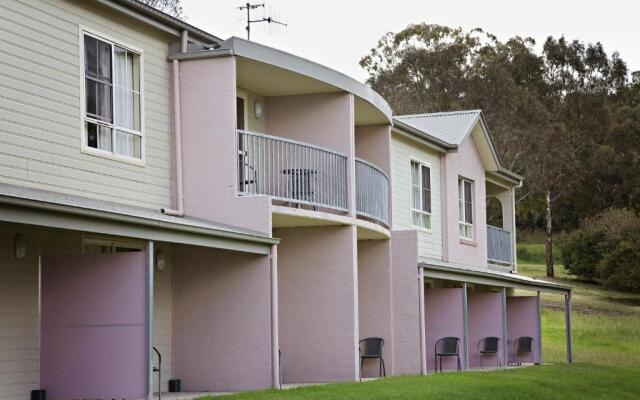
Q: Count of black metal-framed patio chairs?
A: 4